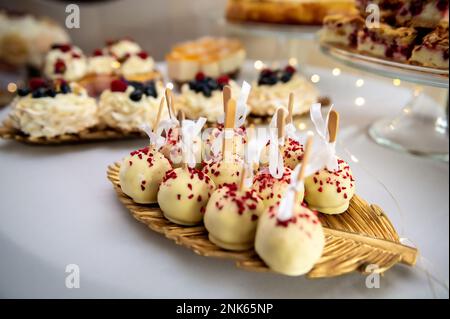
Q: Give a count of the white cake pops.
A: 10